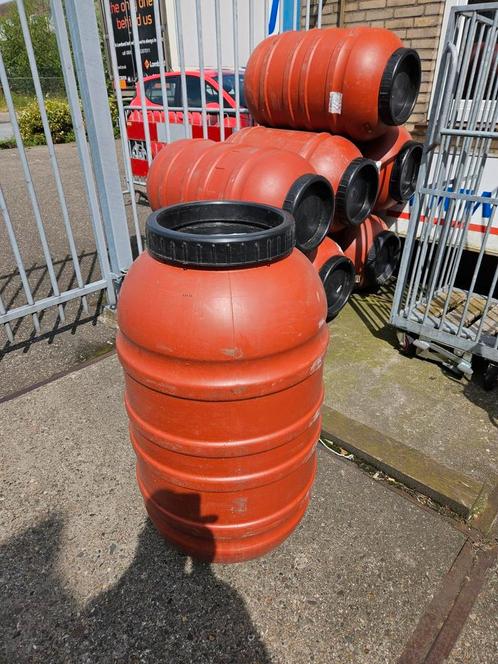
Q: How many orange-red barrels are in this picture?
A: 7